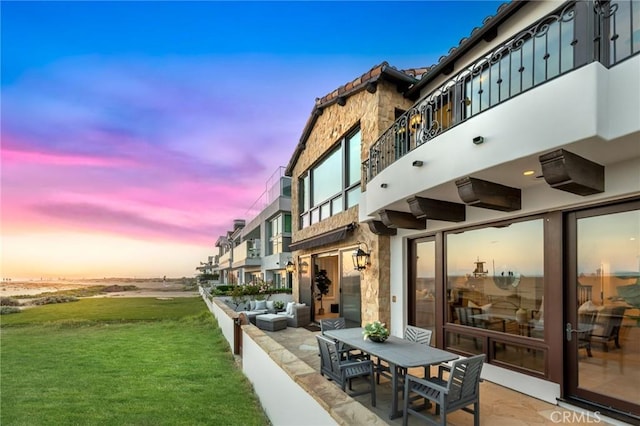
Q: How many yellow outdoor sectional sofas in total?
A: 0